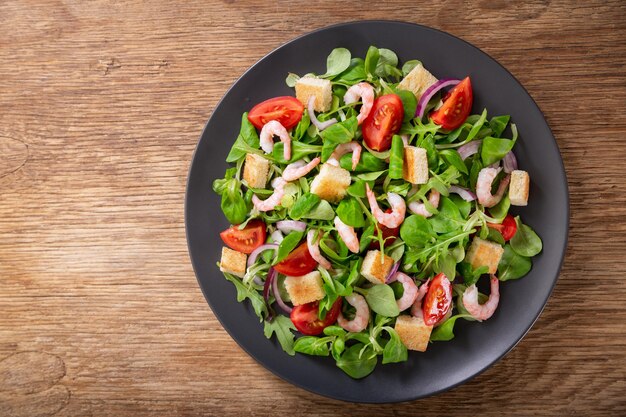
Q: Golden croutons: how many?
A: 11